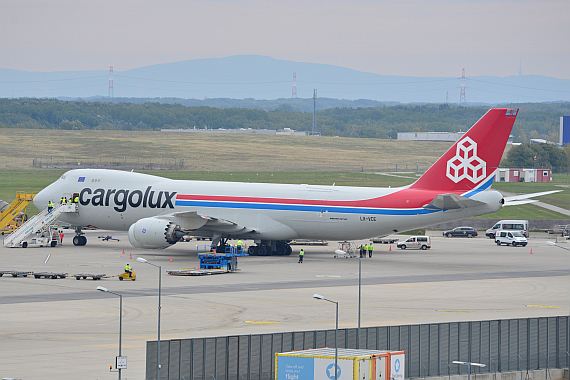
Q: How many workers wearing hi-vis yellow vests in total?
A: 11